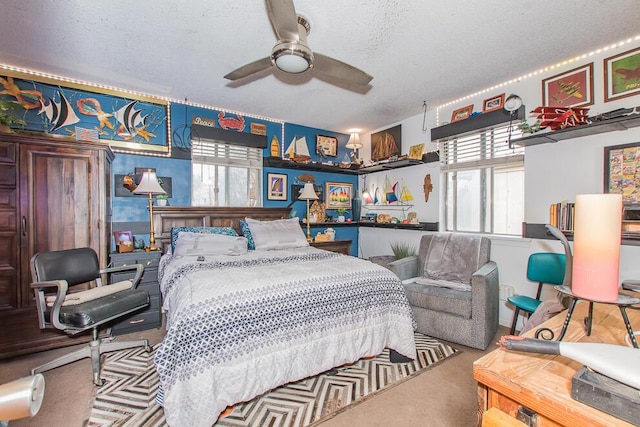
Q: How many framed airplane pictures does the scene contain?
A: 2